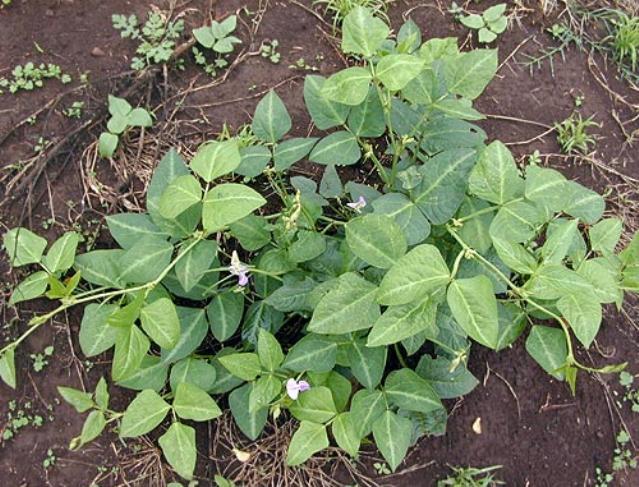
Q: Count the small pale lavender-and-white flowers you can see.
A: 3